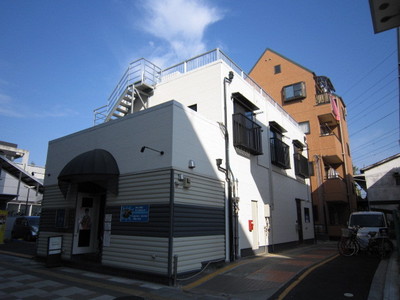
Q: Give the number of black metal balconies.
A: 3